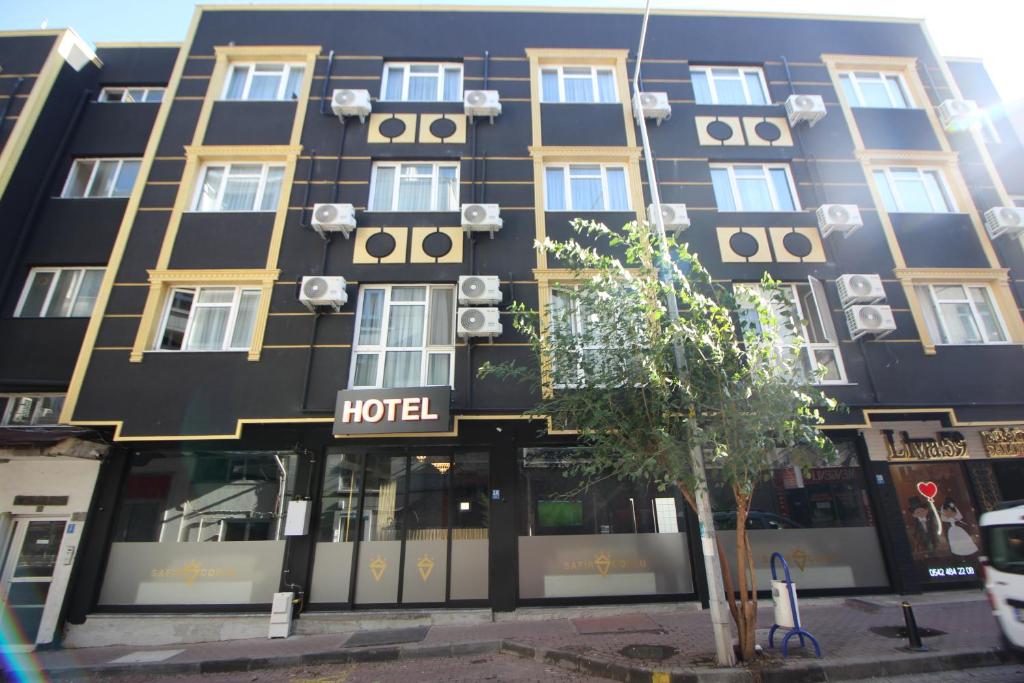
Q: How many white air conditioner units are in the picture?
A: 15